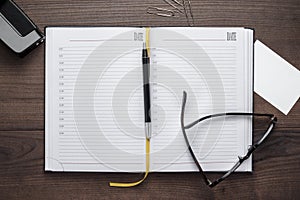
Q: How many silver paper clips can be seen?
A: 3